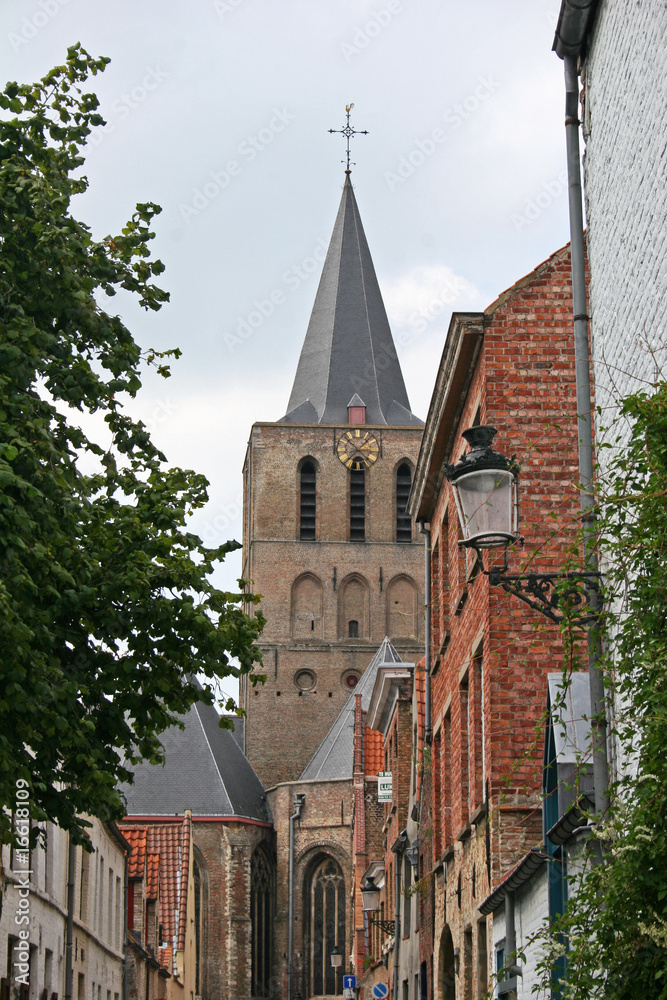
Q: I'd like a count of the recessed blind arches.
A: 3